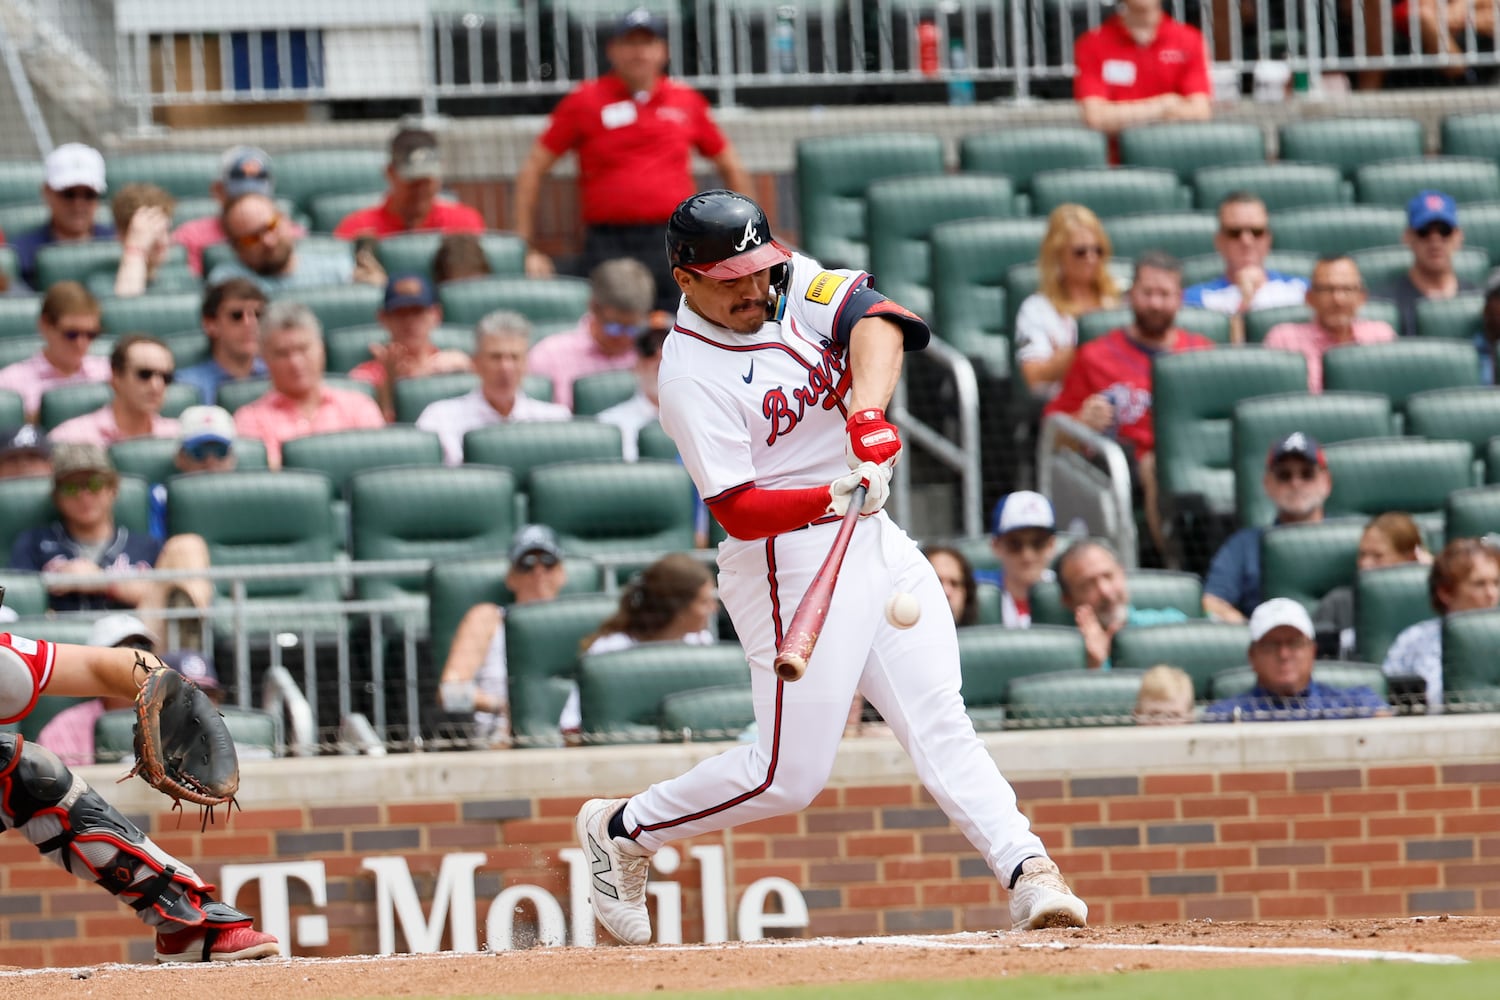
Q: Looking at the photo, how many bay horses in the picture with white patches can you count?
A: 0